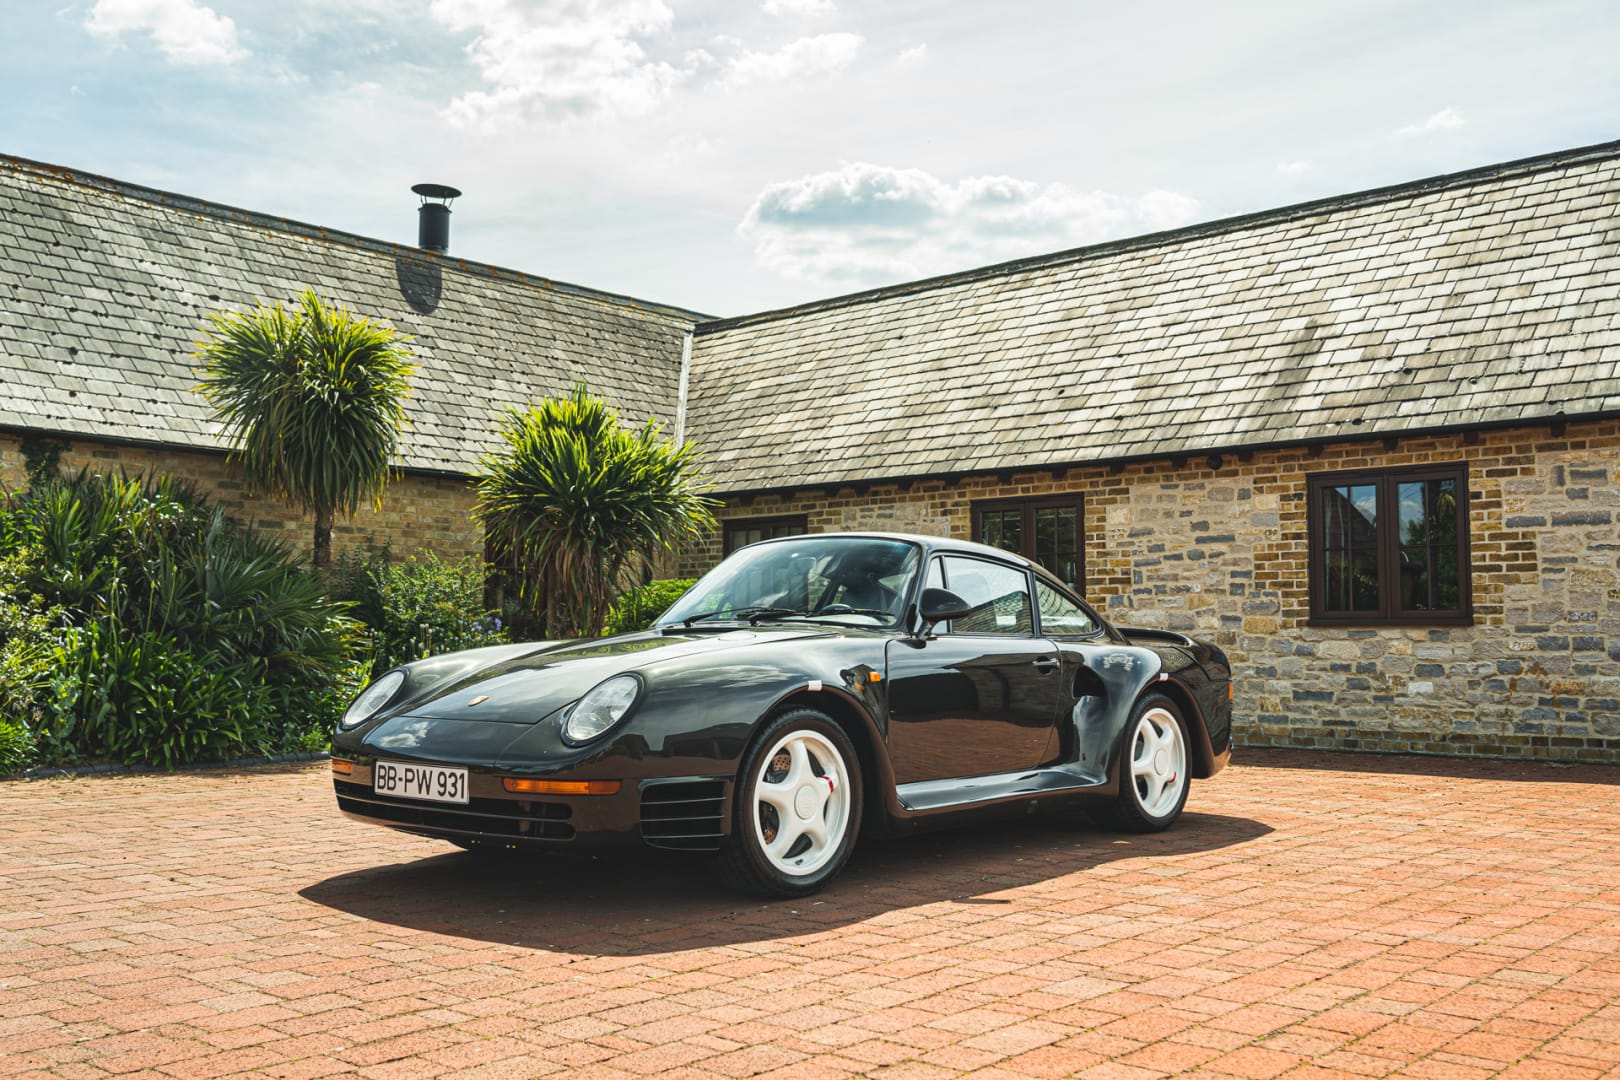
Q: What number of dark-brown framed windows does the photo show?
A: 3